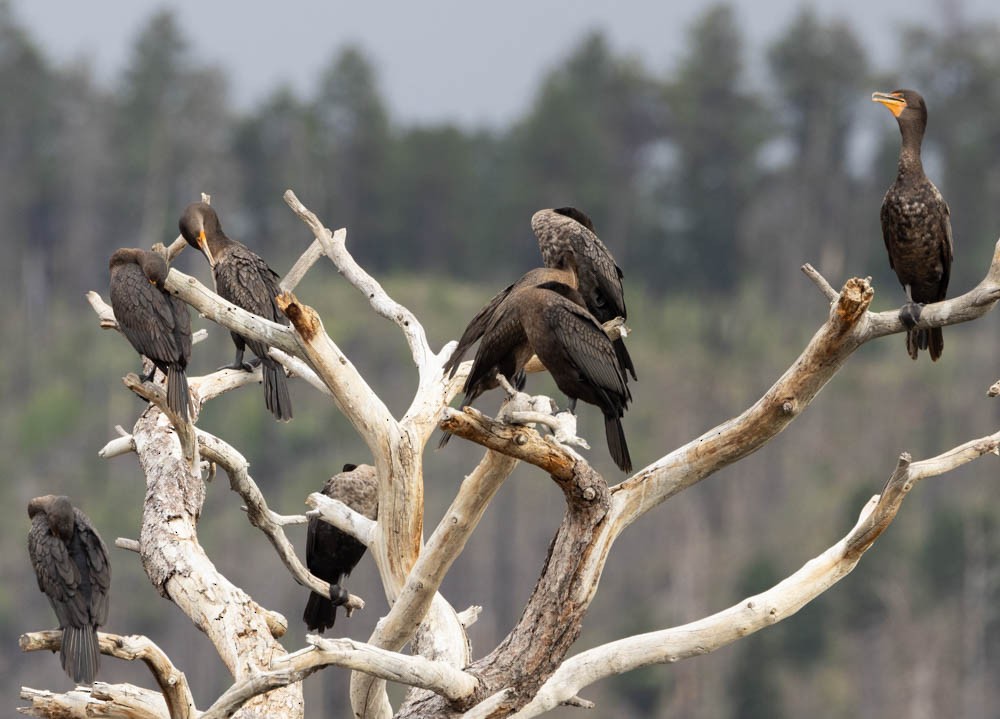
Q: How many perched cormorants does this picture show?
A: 8